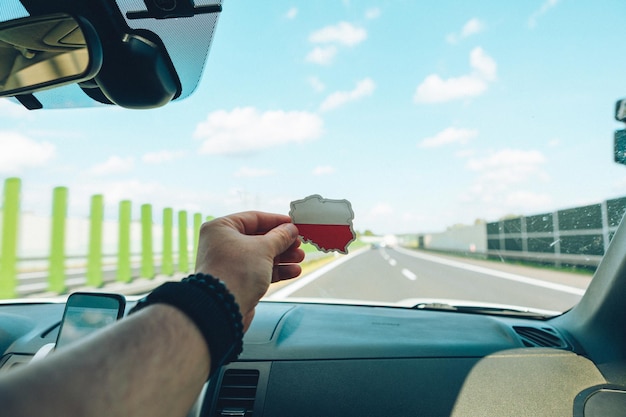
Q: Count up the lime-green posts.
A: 9